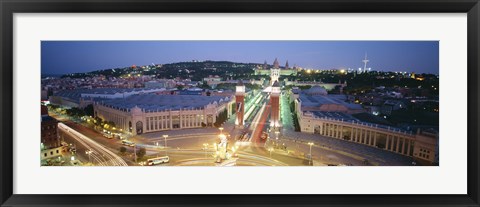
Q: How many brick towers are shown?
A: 2